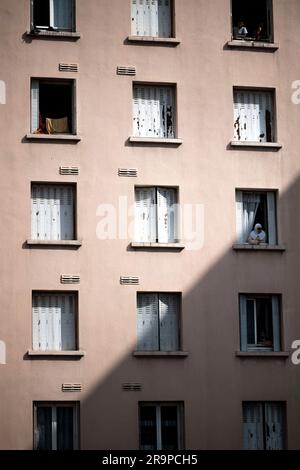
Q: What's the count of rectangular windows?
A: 15